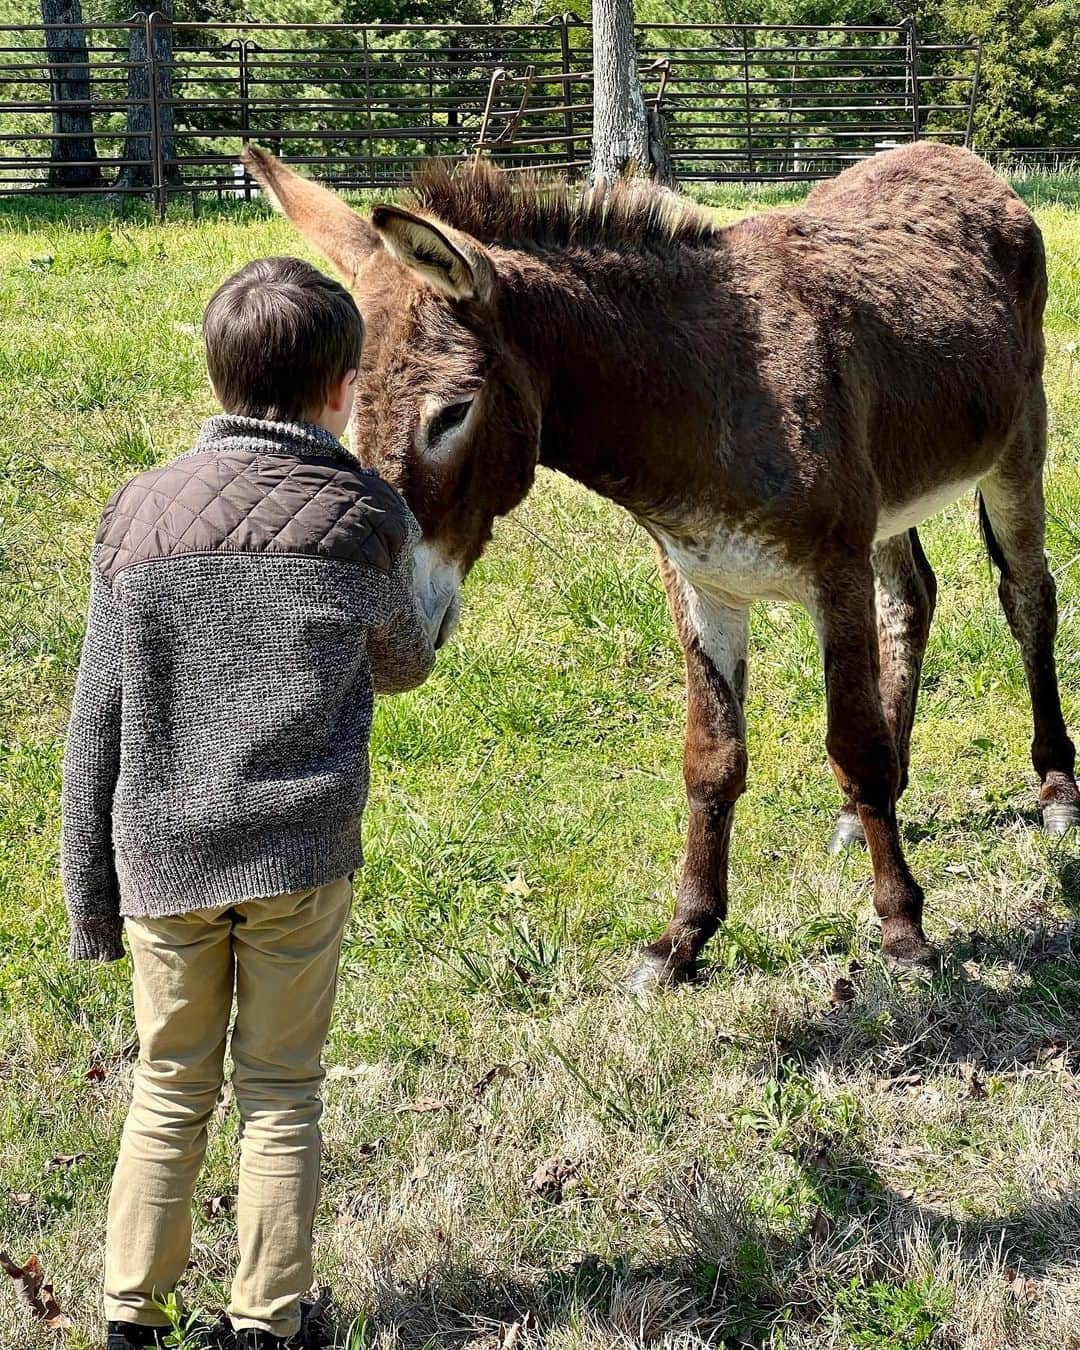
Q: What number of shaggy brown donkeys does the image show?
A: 1